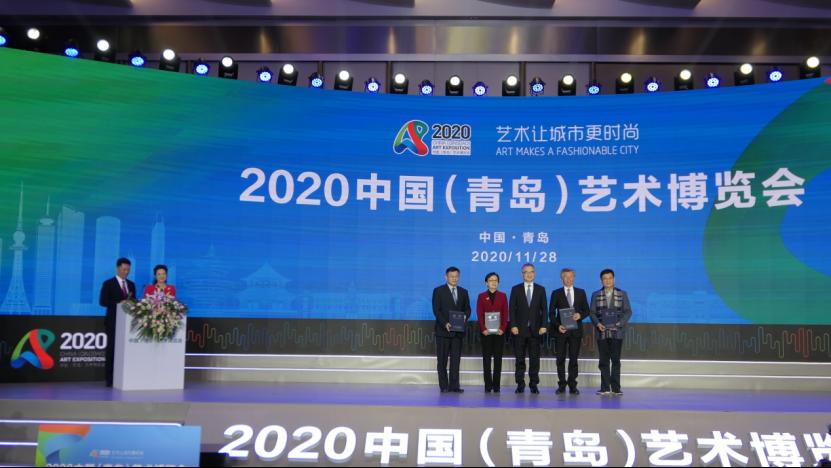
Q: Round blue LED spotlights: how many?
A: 14